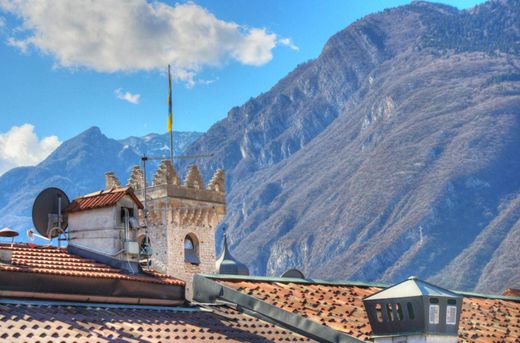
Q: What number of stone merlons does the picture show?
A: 5